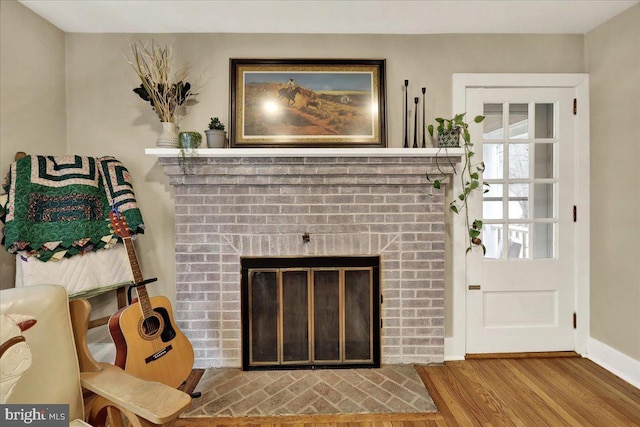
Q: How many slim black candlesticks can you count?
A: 3